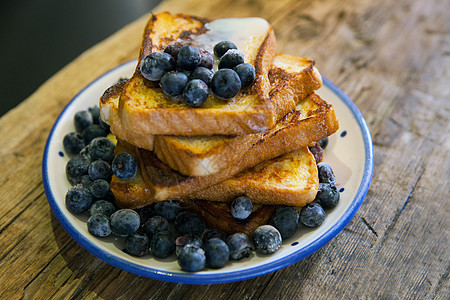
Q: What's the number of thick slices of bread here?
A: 5